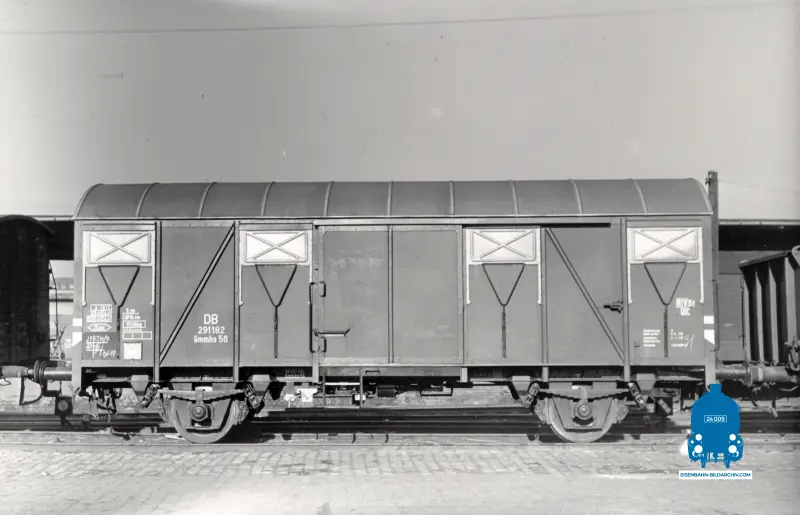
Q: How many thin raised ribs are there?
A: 11